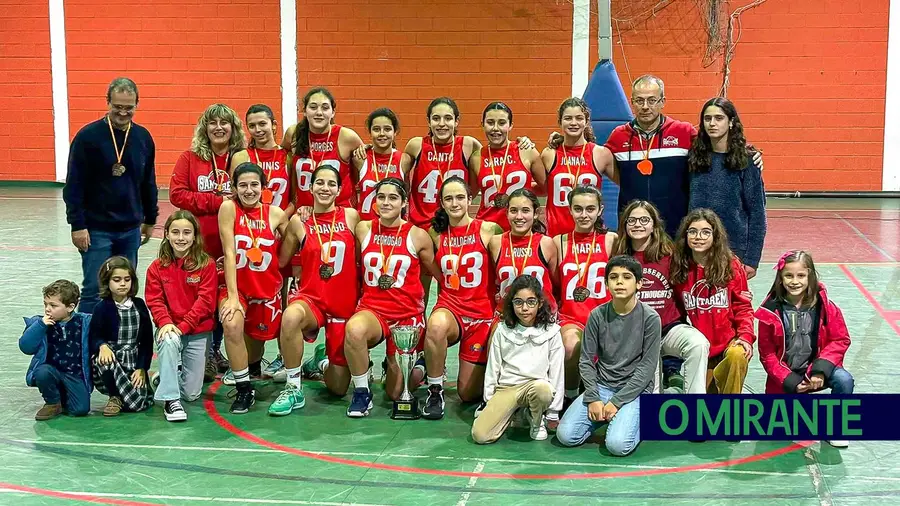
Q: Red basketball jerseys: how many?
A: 12